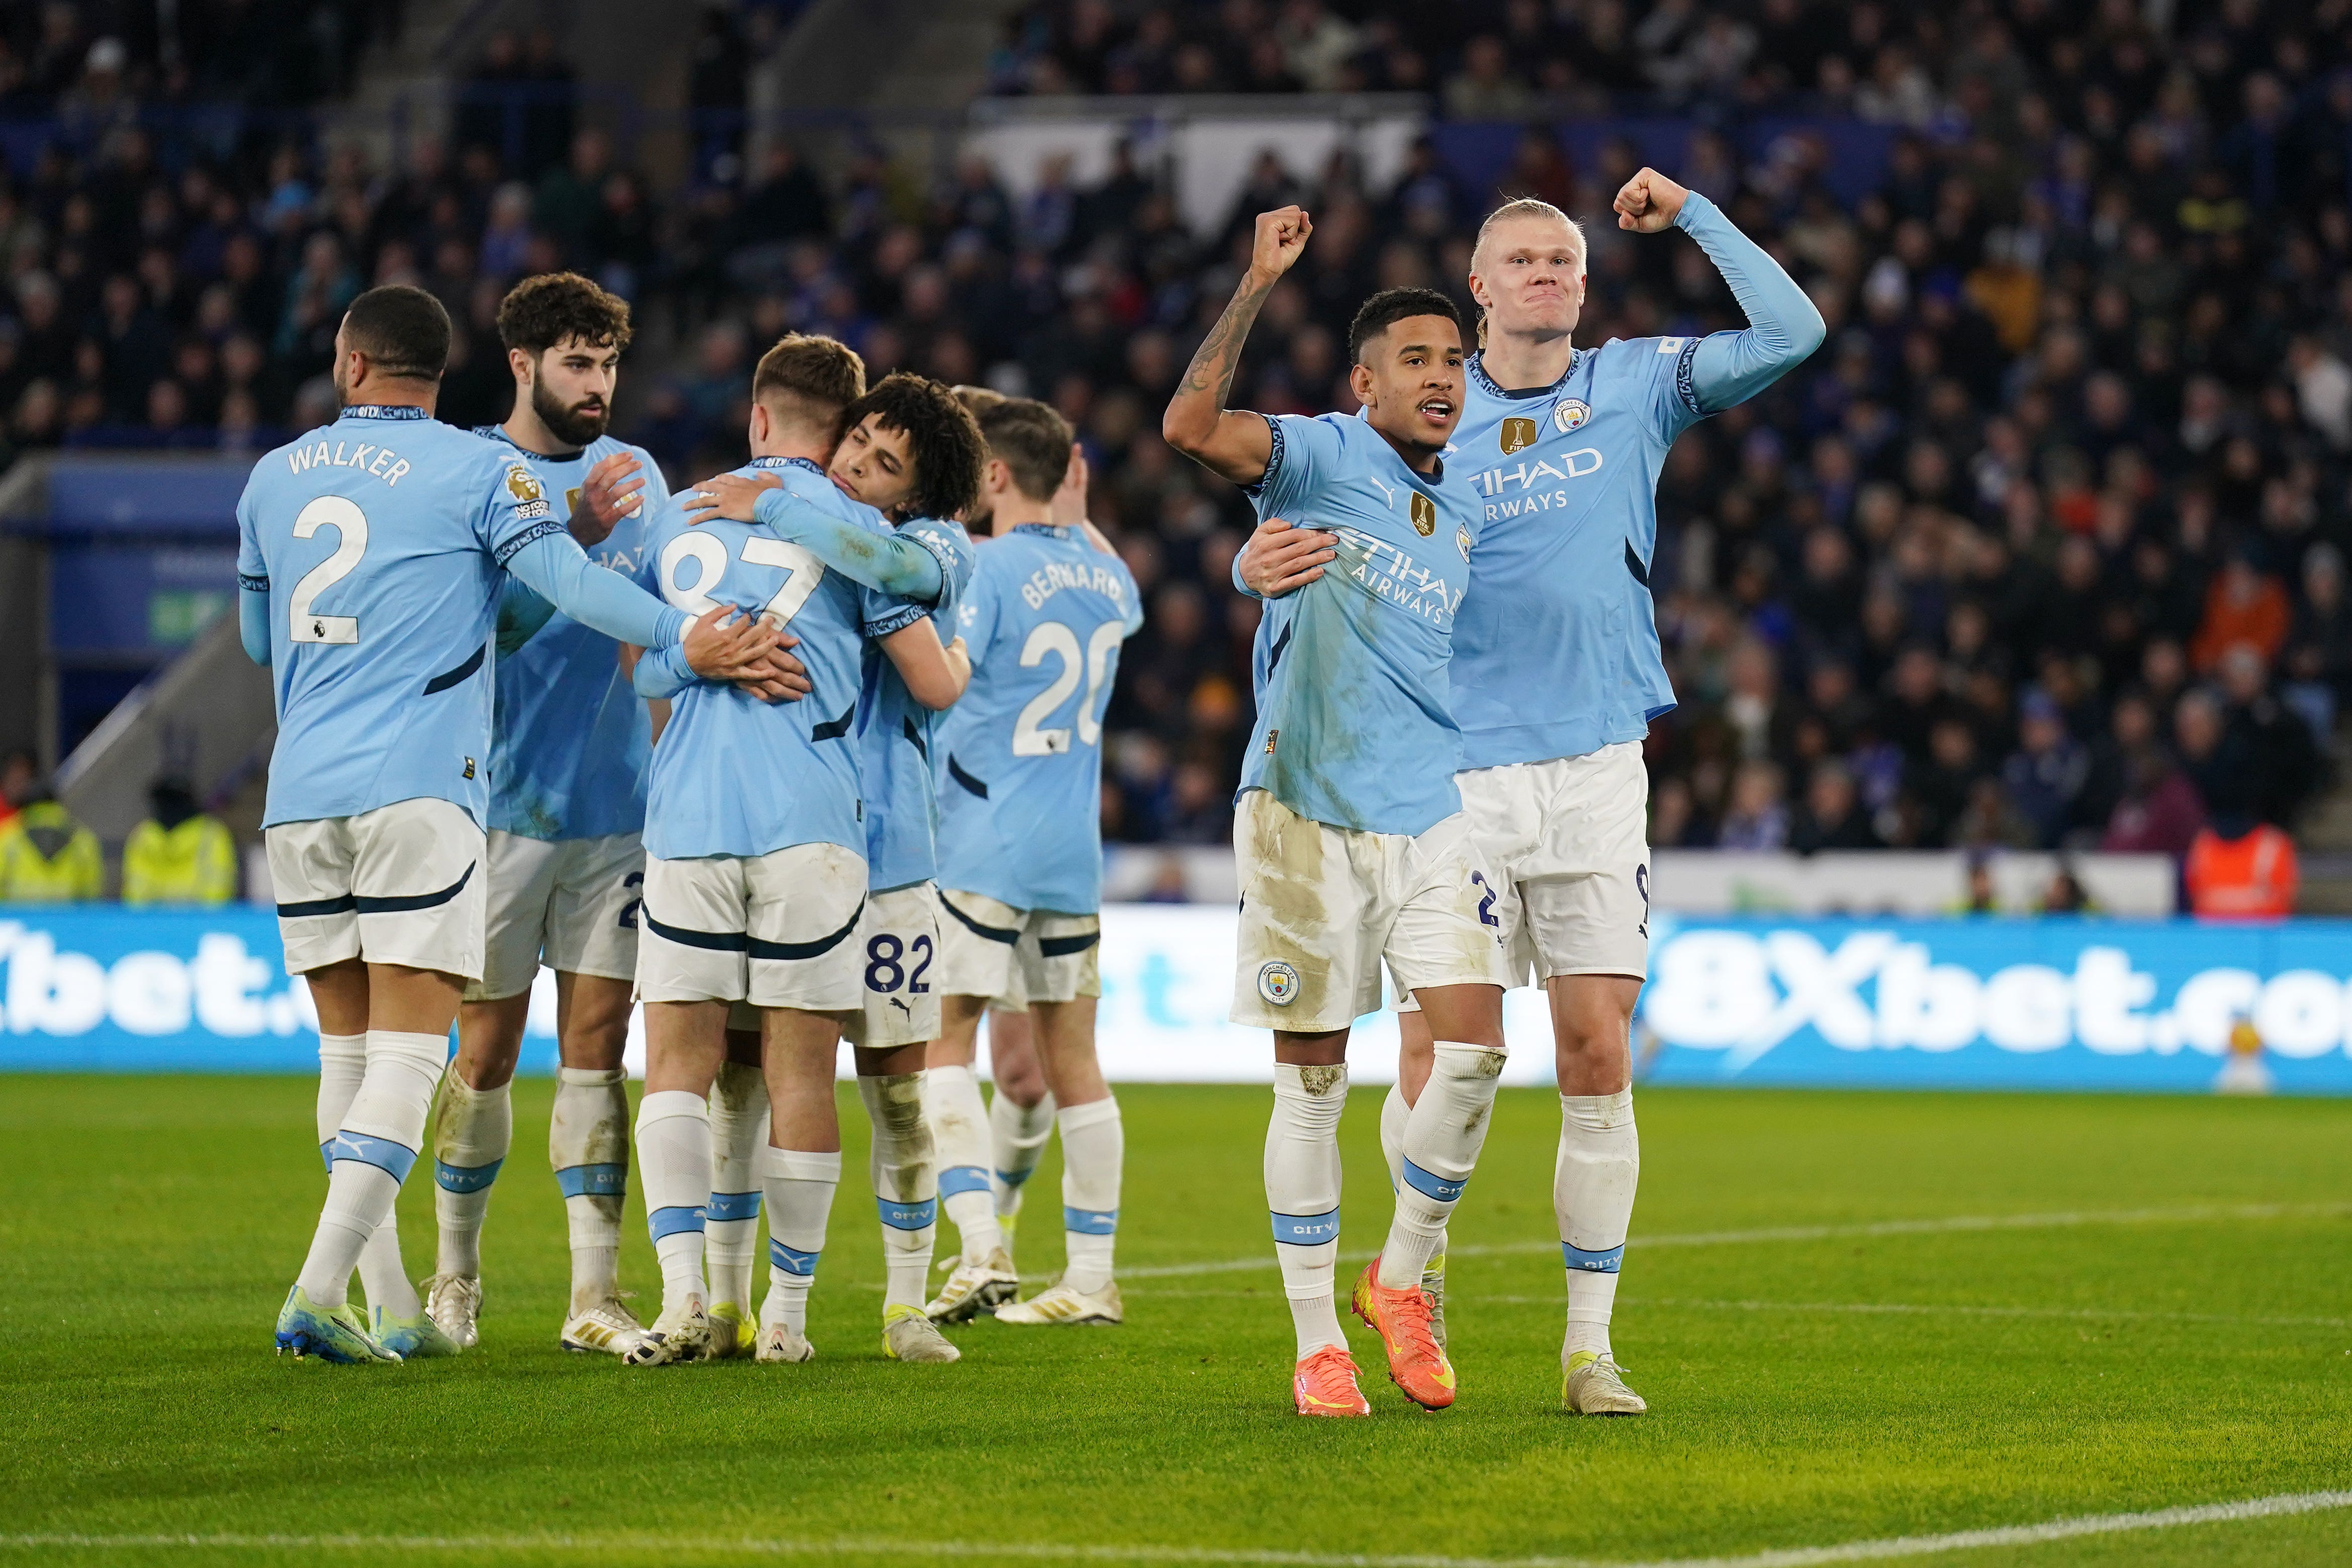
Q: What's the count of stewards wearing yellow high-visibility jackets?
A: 2